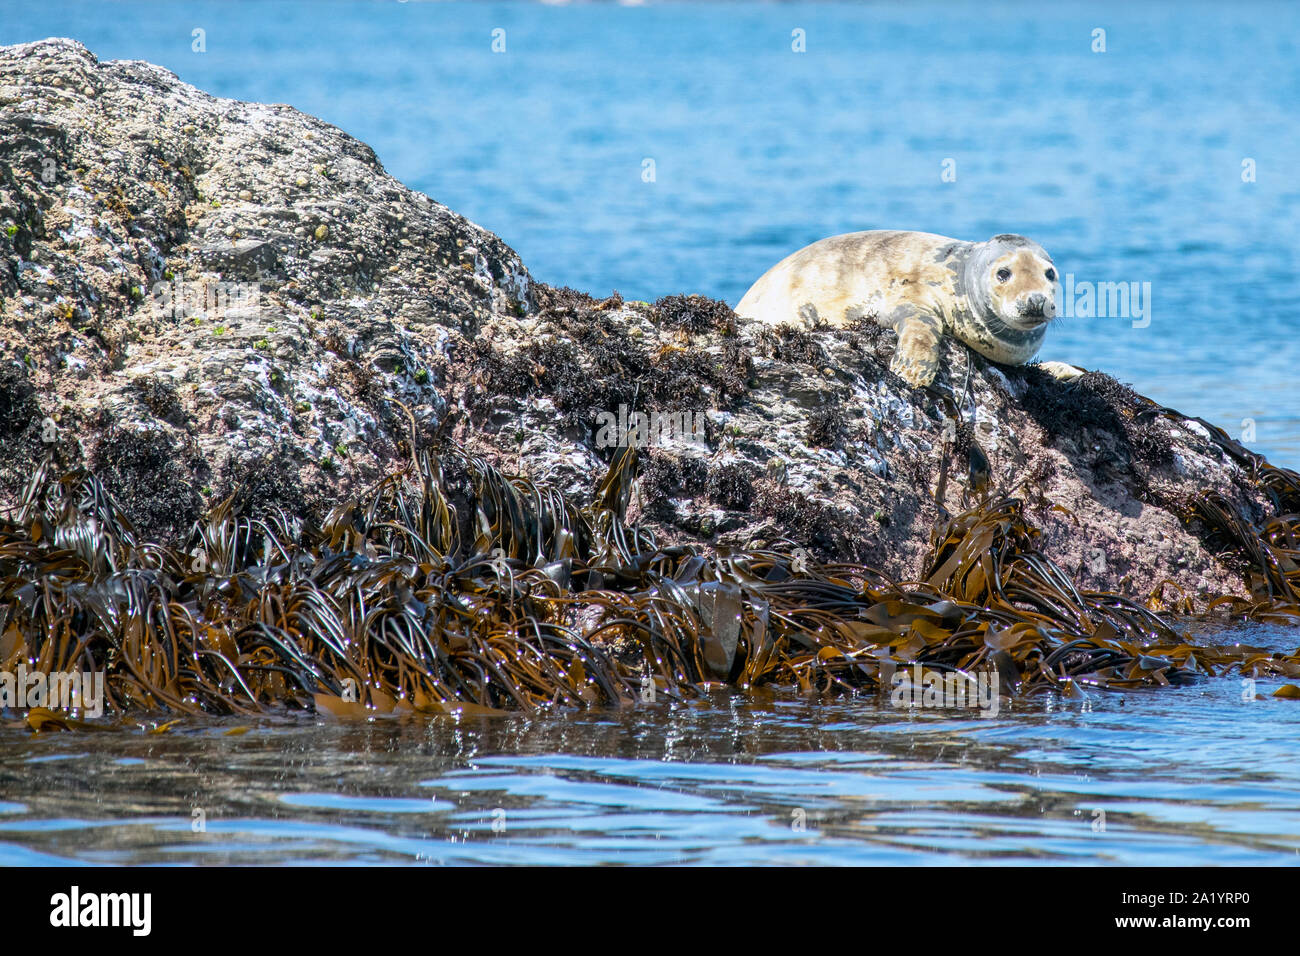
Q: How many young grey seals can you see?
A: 1